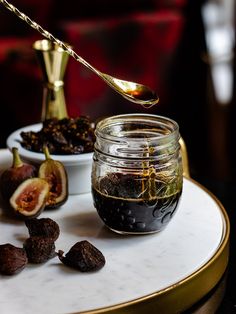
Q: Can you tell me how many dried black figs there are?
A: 4